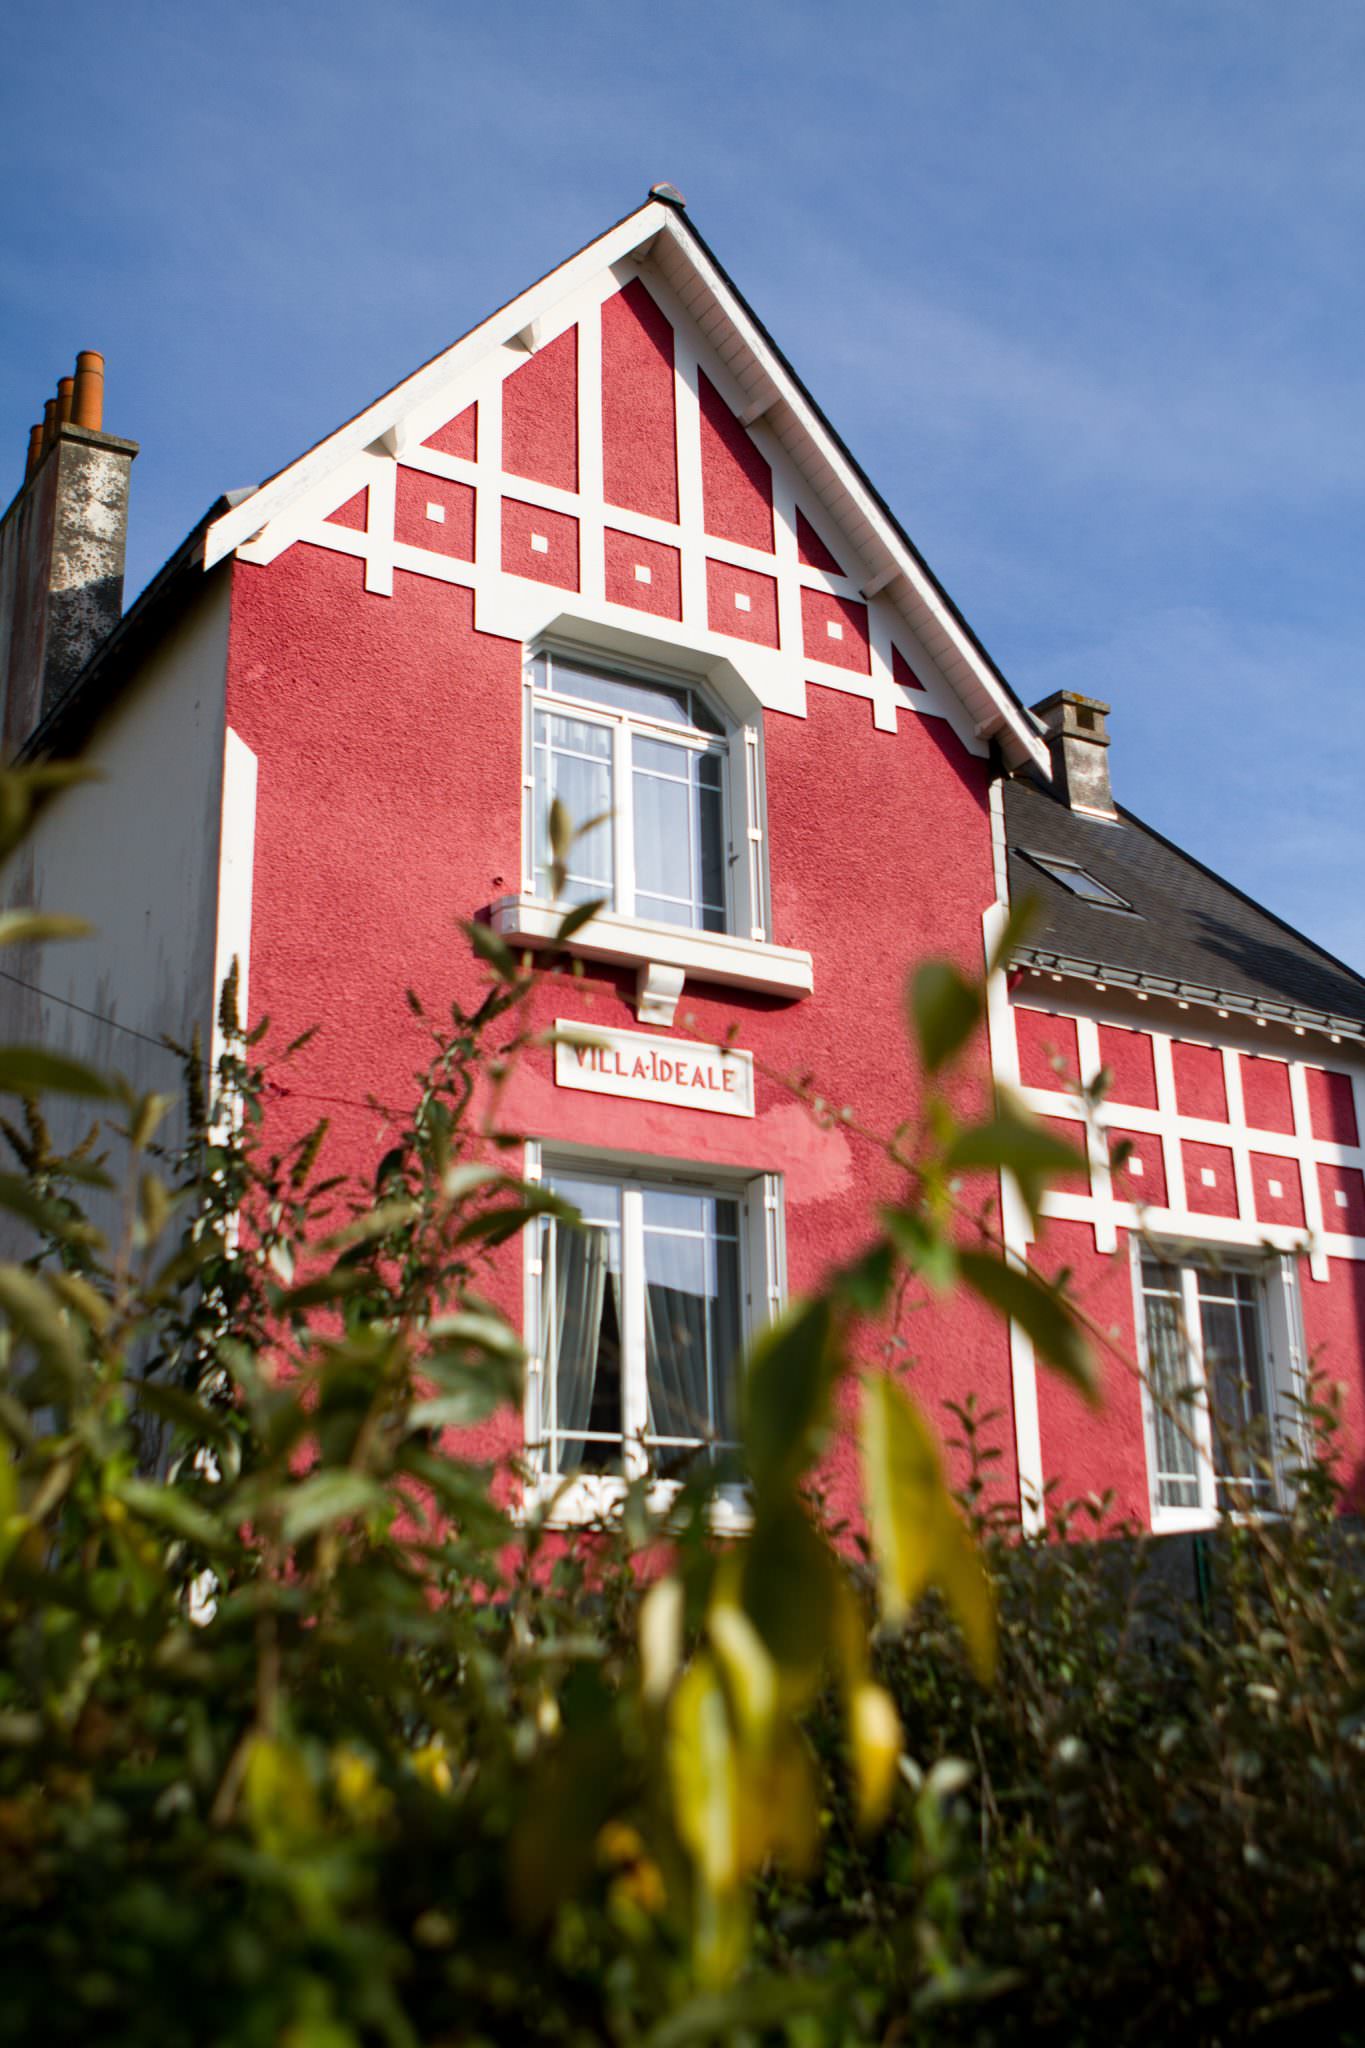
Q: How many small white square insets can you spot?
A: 9